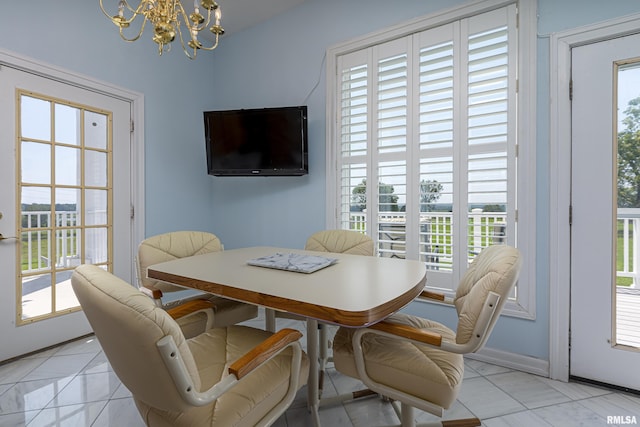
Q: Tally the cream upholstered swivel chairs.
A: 4